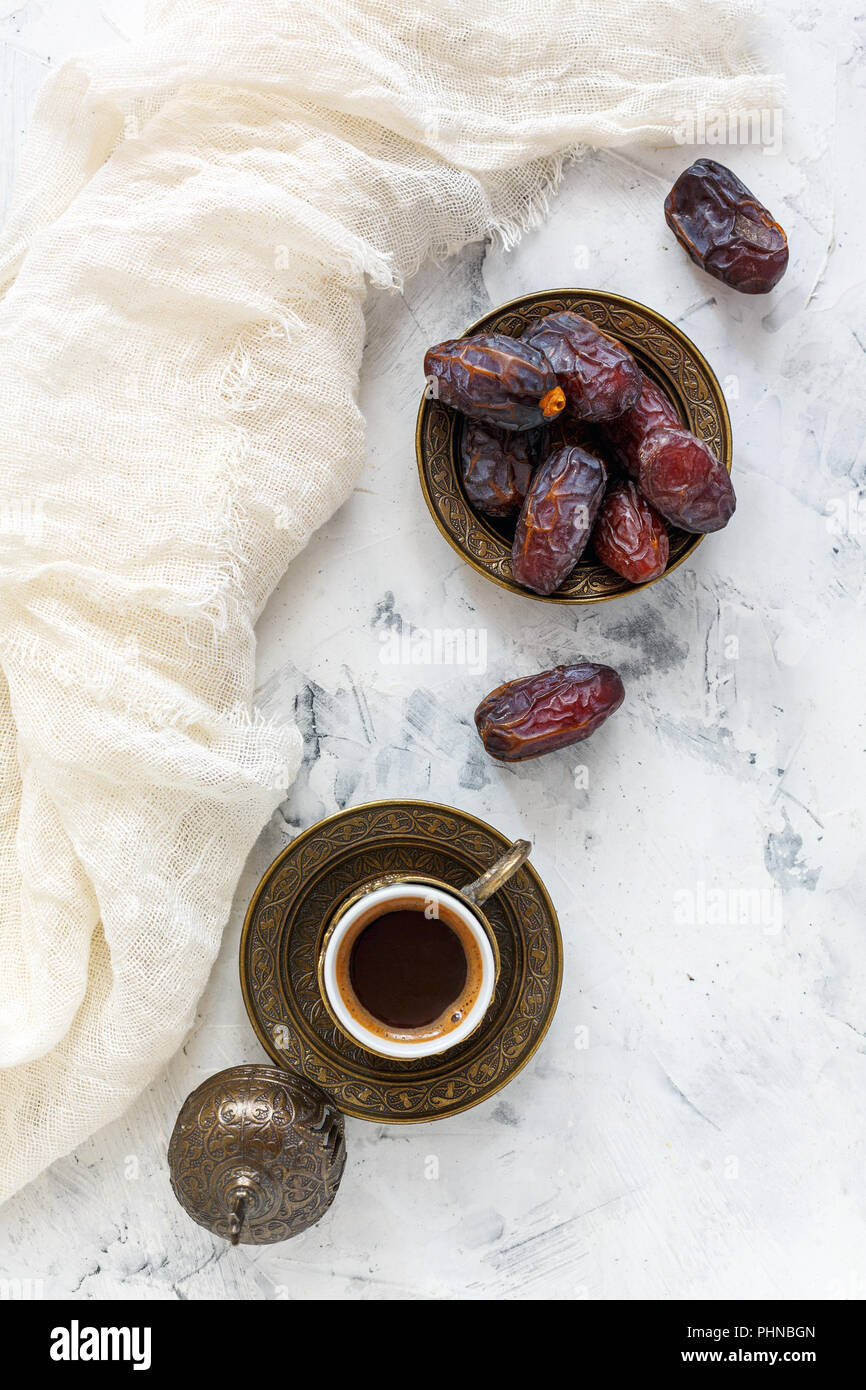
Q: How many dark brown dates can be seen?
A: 9